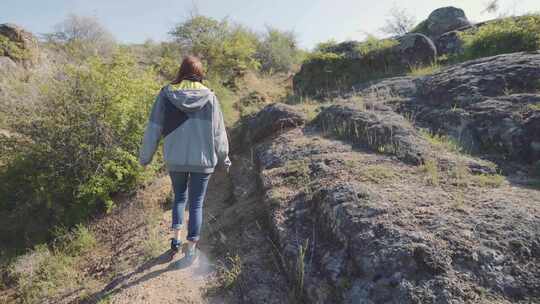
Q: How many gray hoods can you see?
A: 1